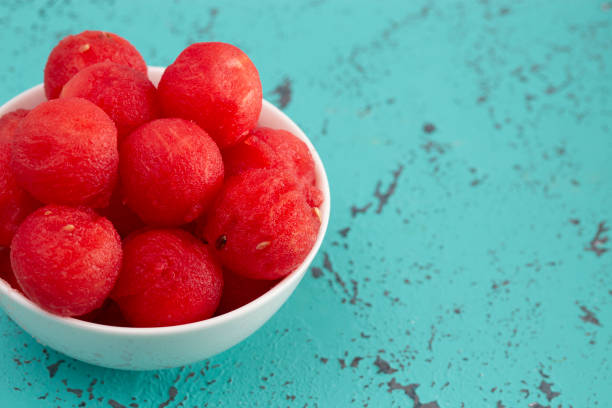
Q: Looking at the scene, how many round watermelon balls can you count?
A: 10